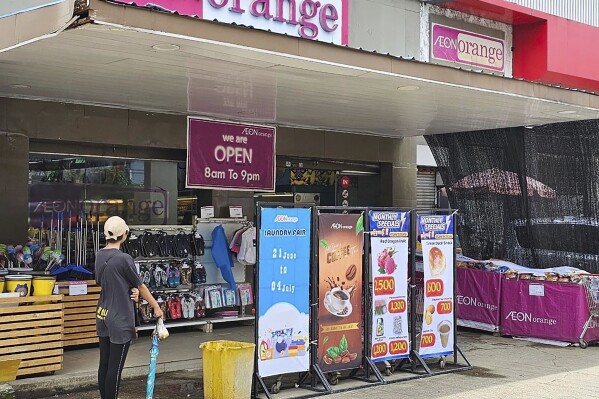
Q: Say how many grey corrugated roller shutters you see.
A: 1